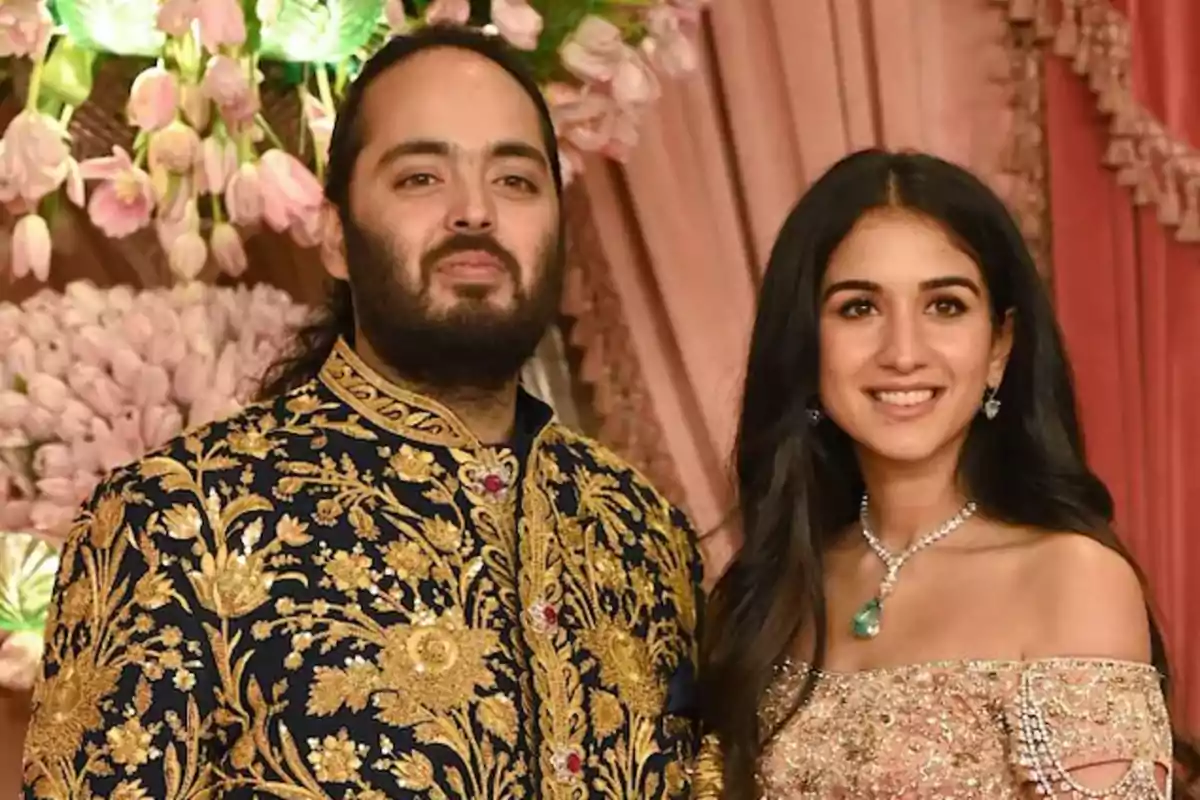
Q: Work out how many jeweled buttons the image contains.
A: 3